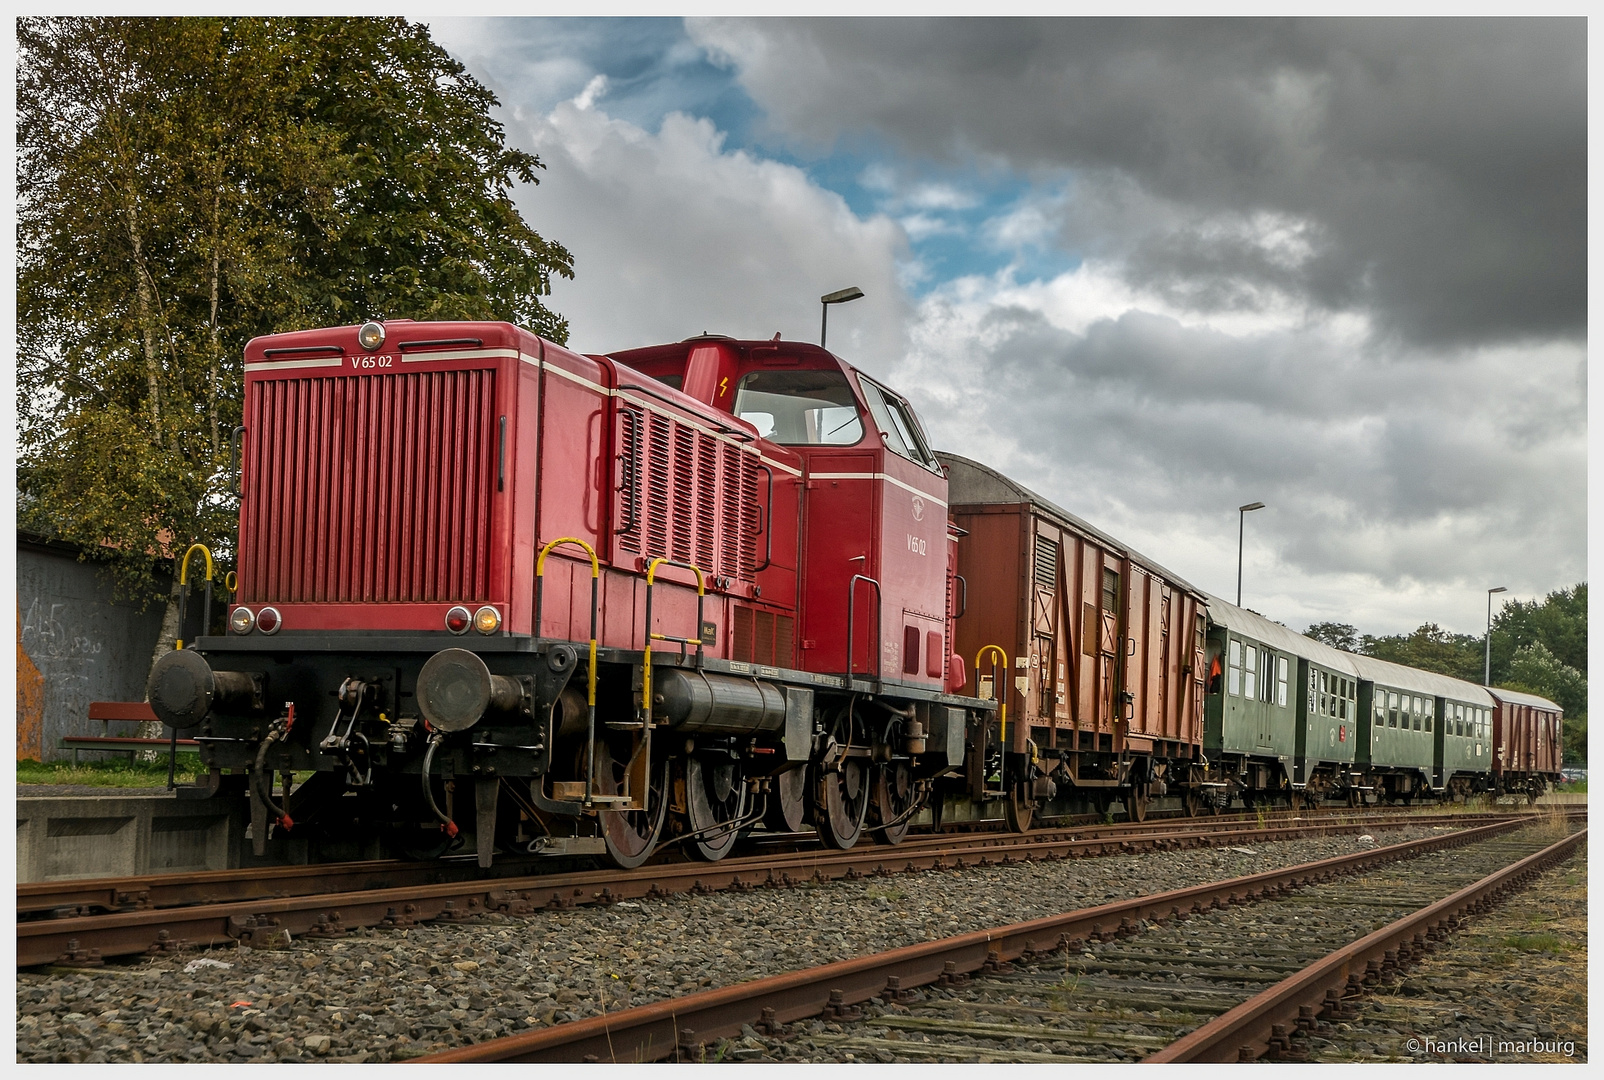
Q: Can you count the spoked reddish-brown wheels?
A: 4